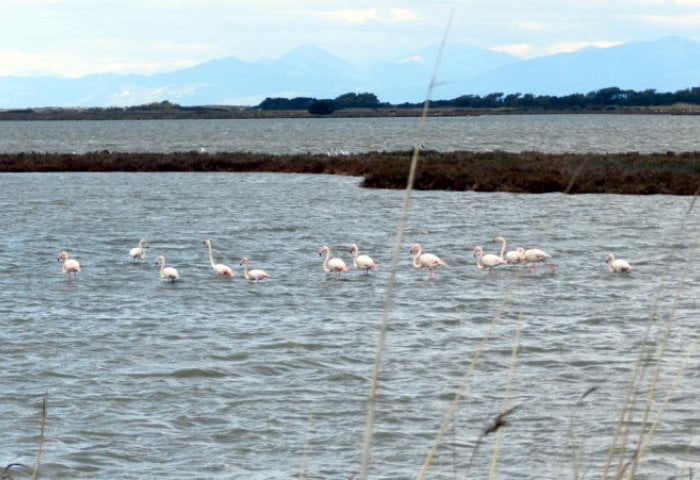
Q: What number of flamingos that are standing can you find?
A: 12